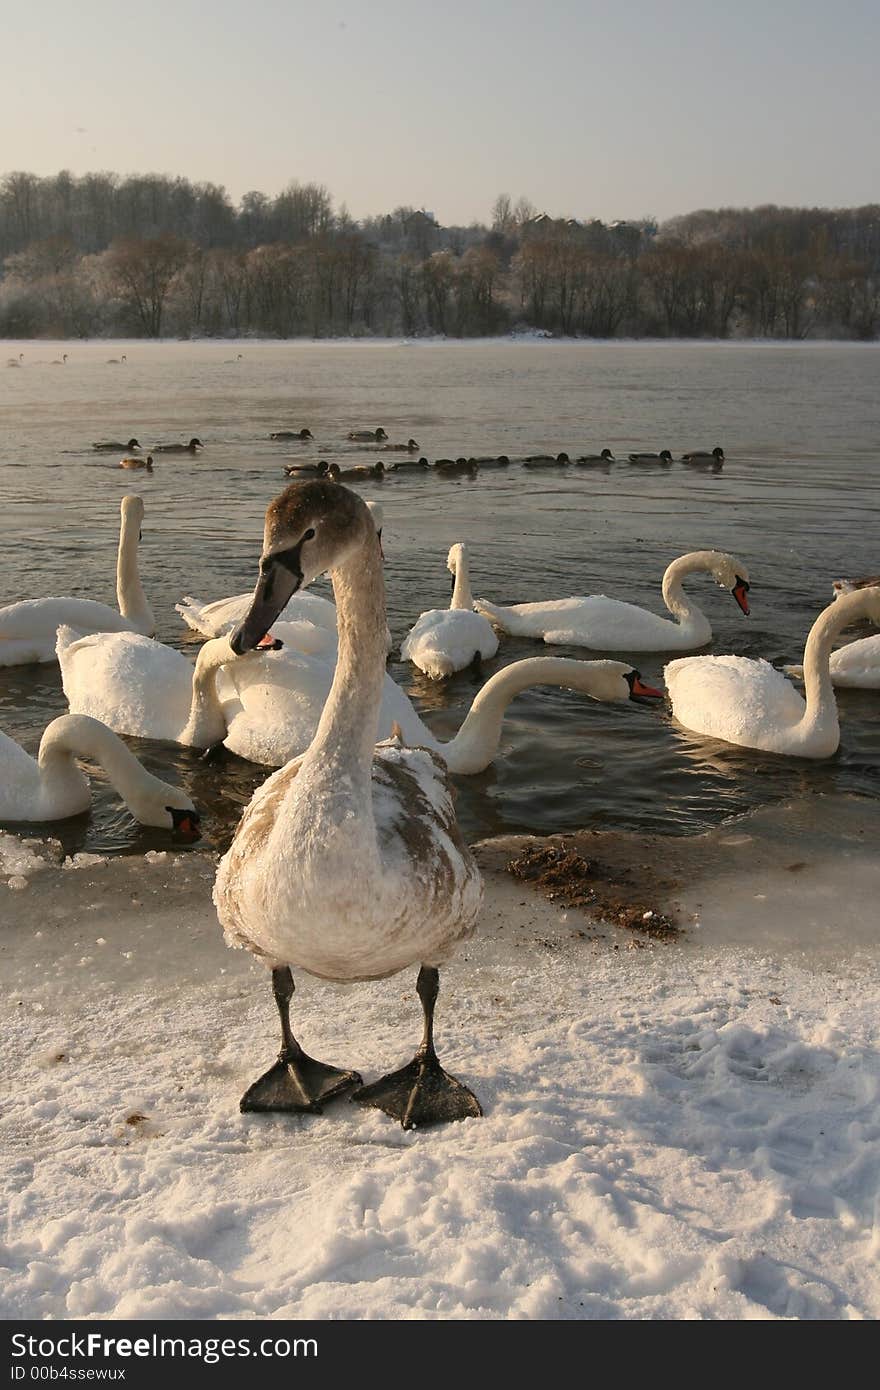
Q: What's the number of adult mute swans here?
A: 9